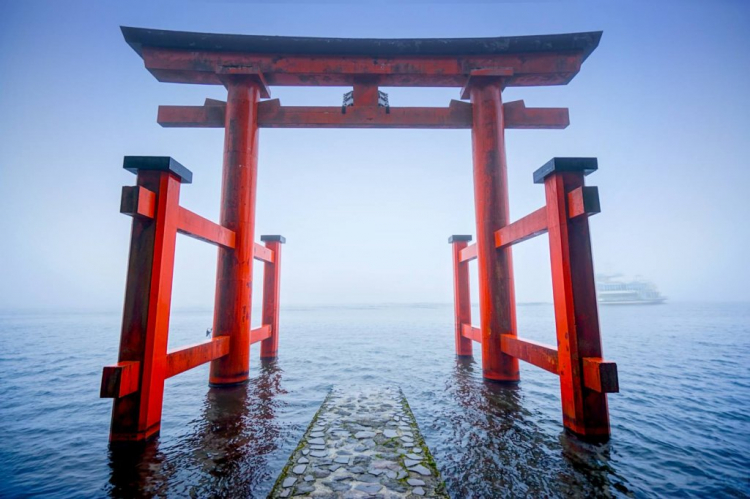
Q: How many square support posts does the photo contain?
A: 4